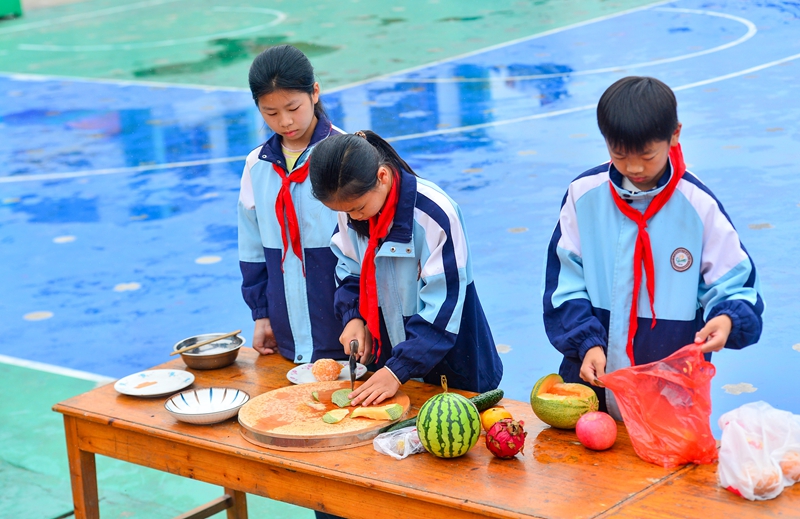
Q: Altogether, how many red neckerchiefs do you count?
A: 3